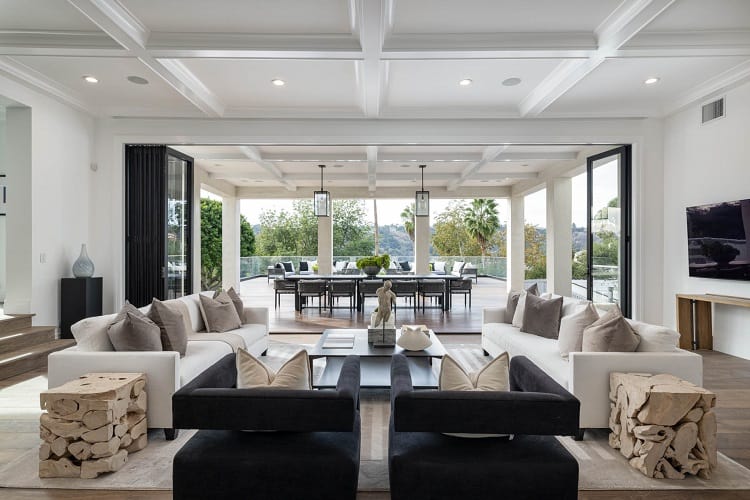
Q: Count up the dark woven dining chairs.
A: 7